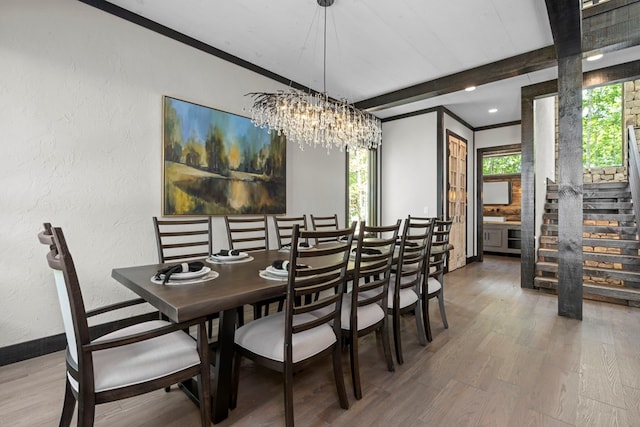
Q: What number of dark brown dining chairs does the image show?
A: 10